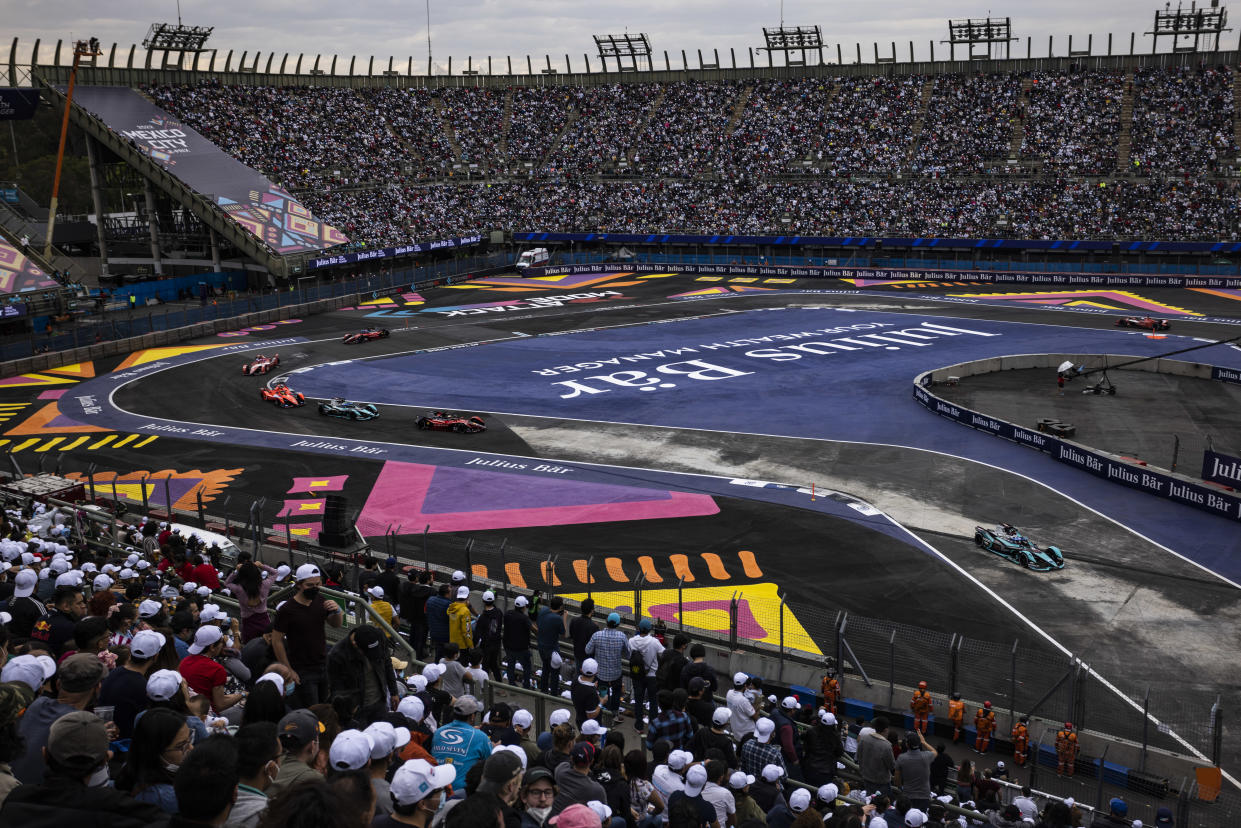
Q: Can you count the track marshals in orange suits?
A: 6